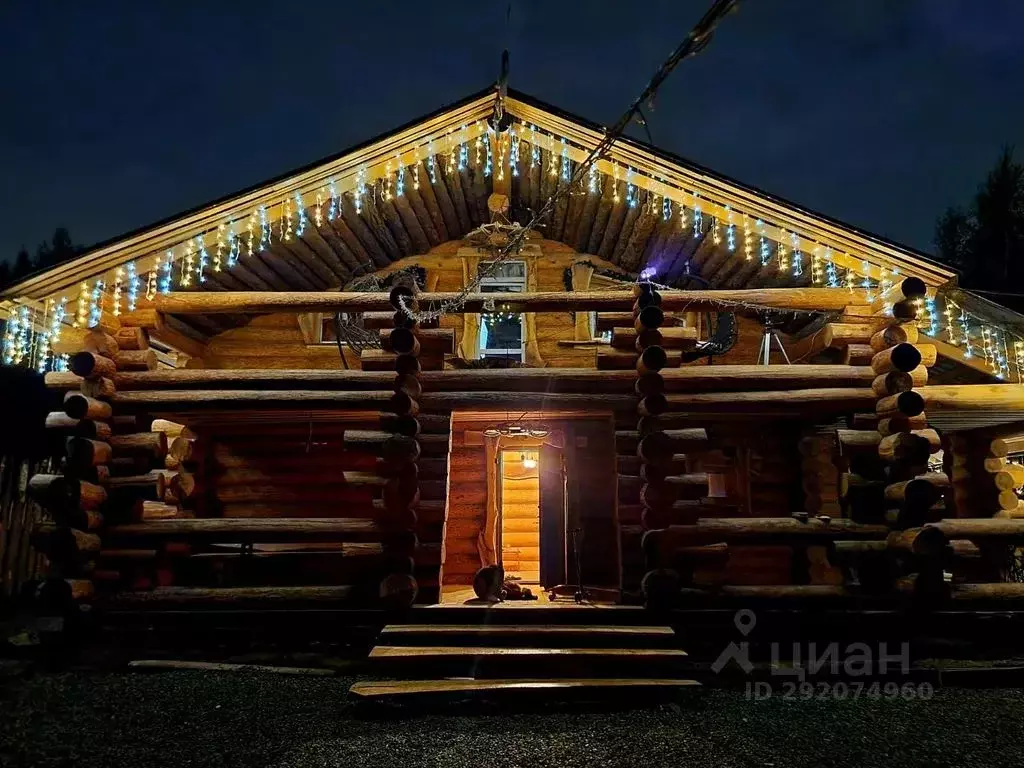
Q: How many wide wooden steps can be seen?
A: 3